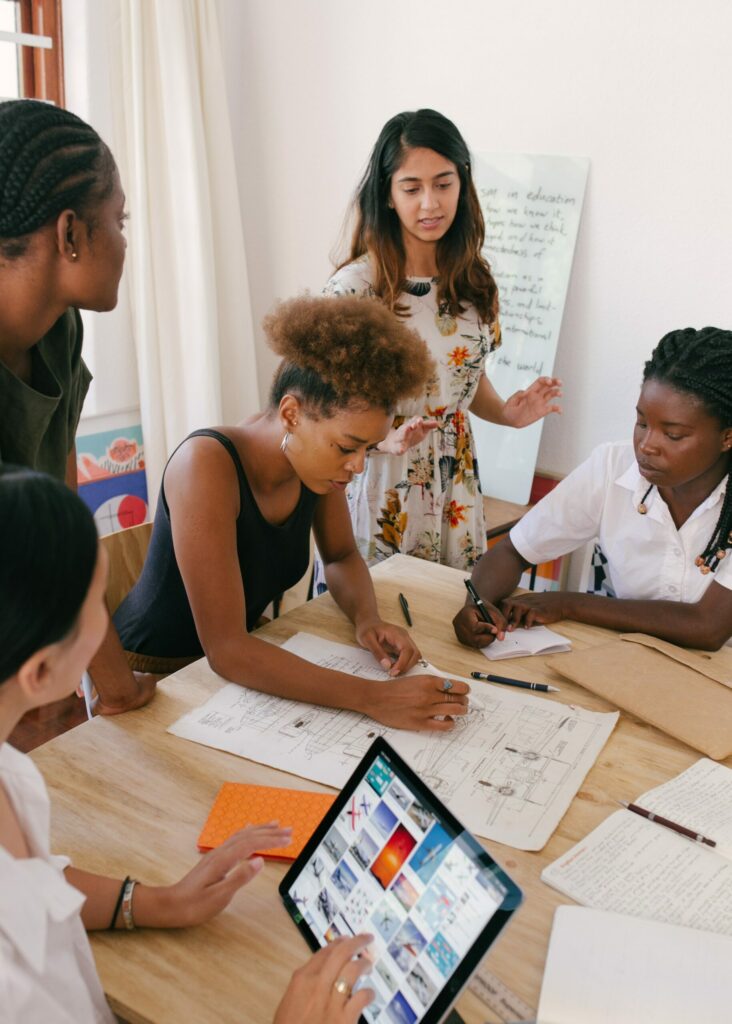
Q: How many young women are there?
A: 5